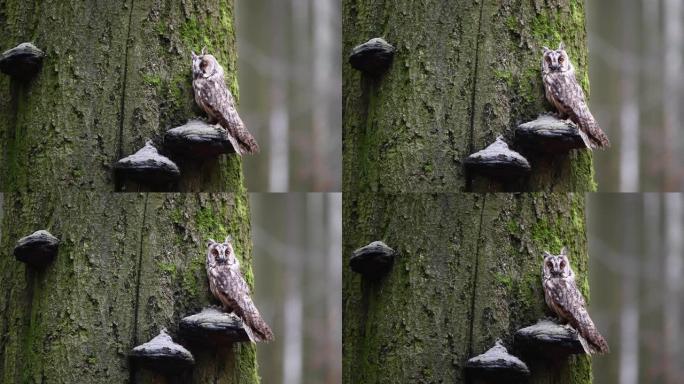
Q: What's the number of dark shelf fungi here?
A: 12